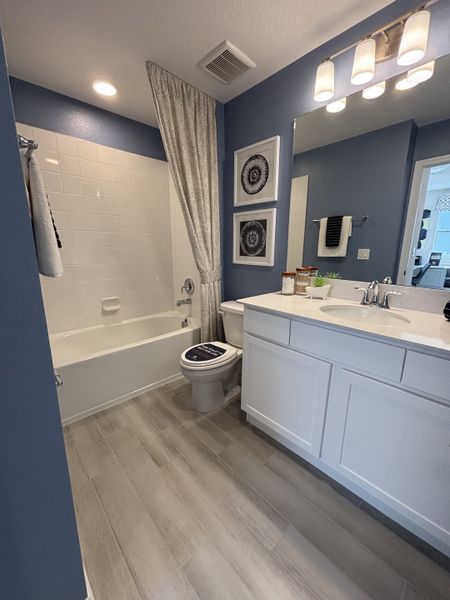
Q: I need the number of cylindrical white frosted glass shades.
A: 3